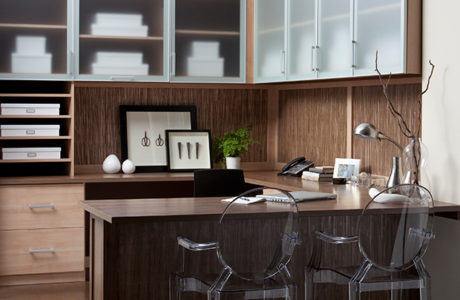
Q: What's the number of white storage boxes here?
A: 11